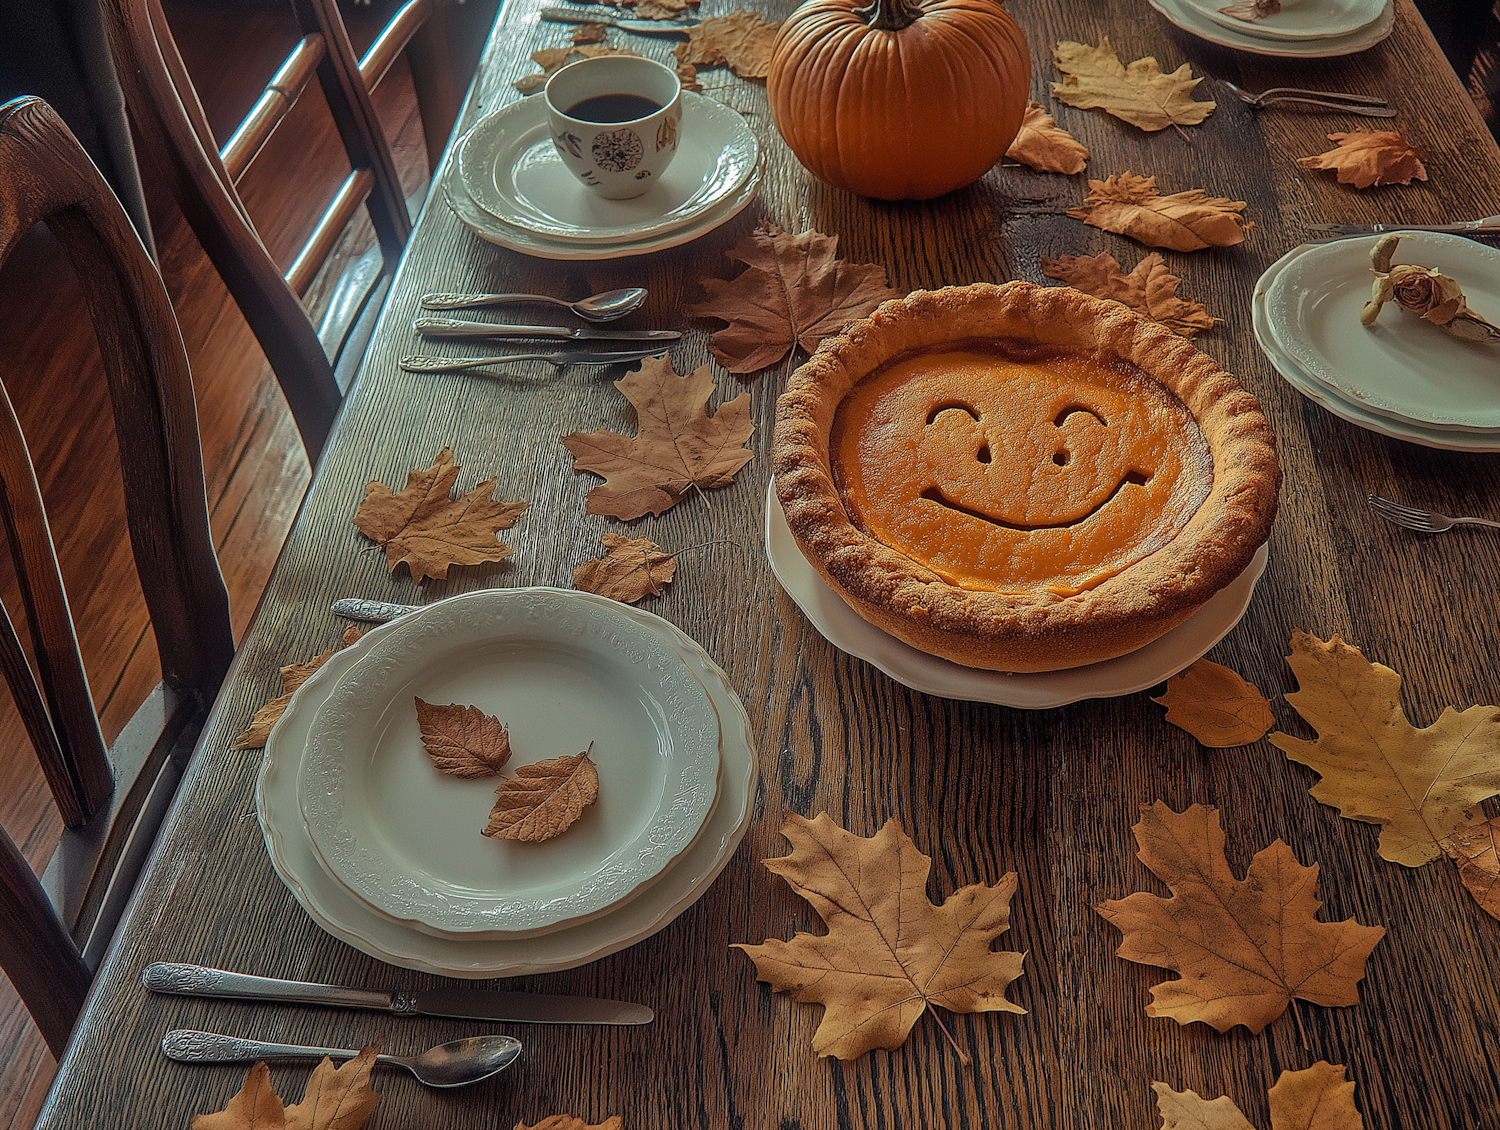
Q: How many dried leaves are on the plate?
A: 2